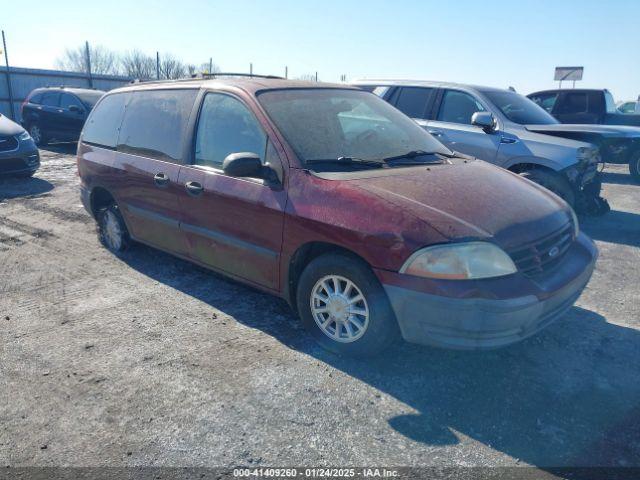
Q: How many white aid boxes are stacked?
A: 0